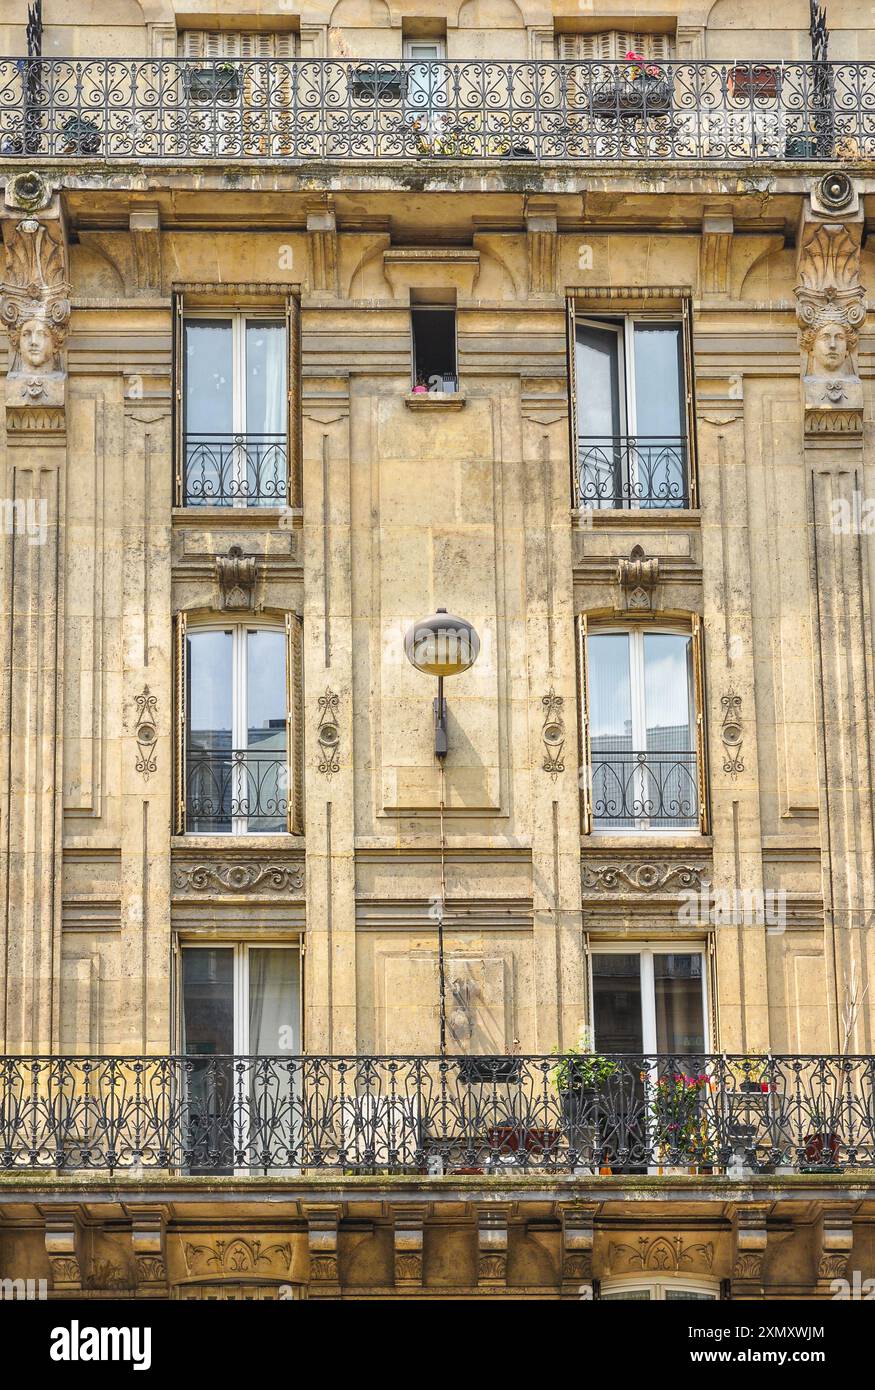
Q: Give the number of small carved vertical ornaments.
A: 4